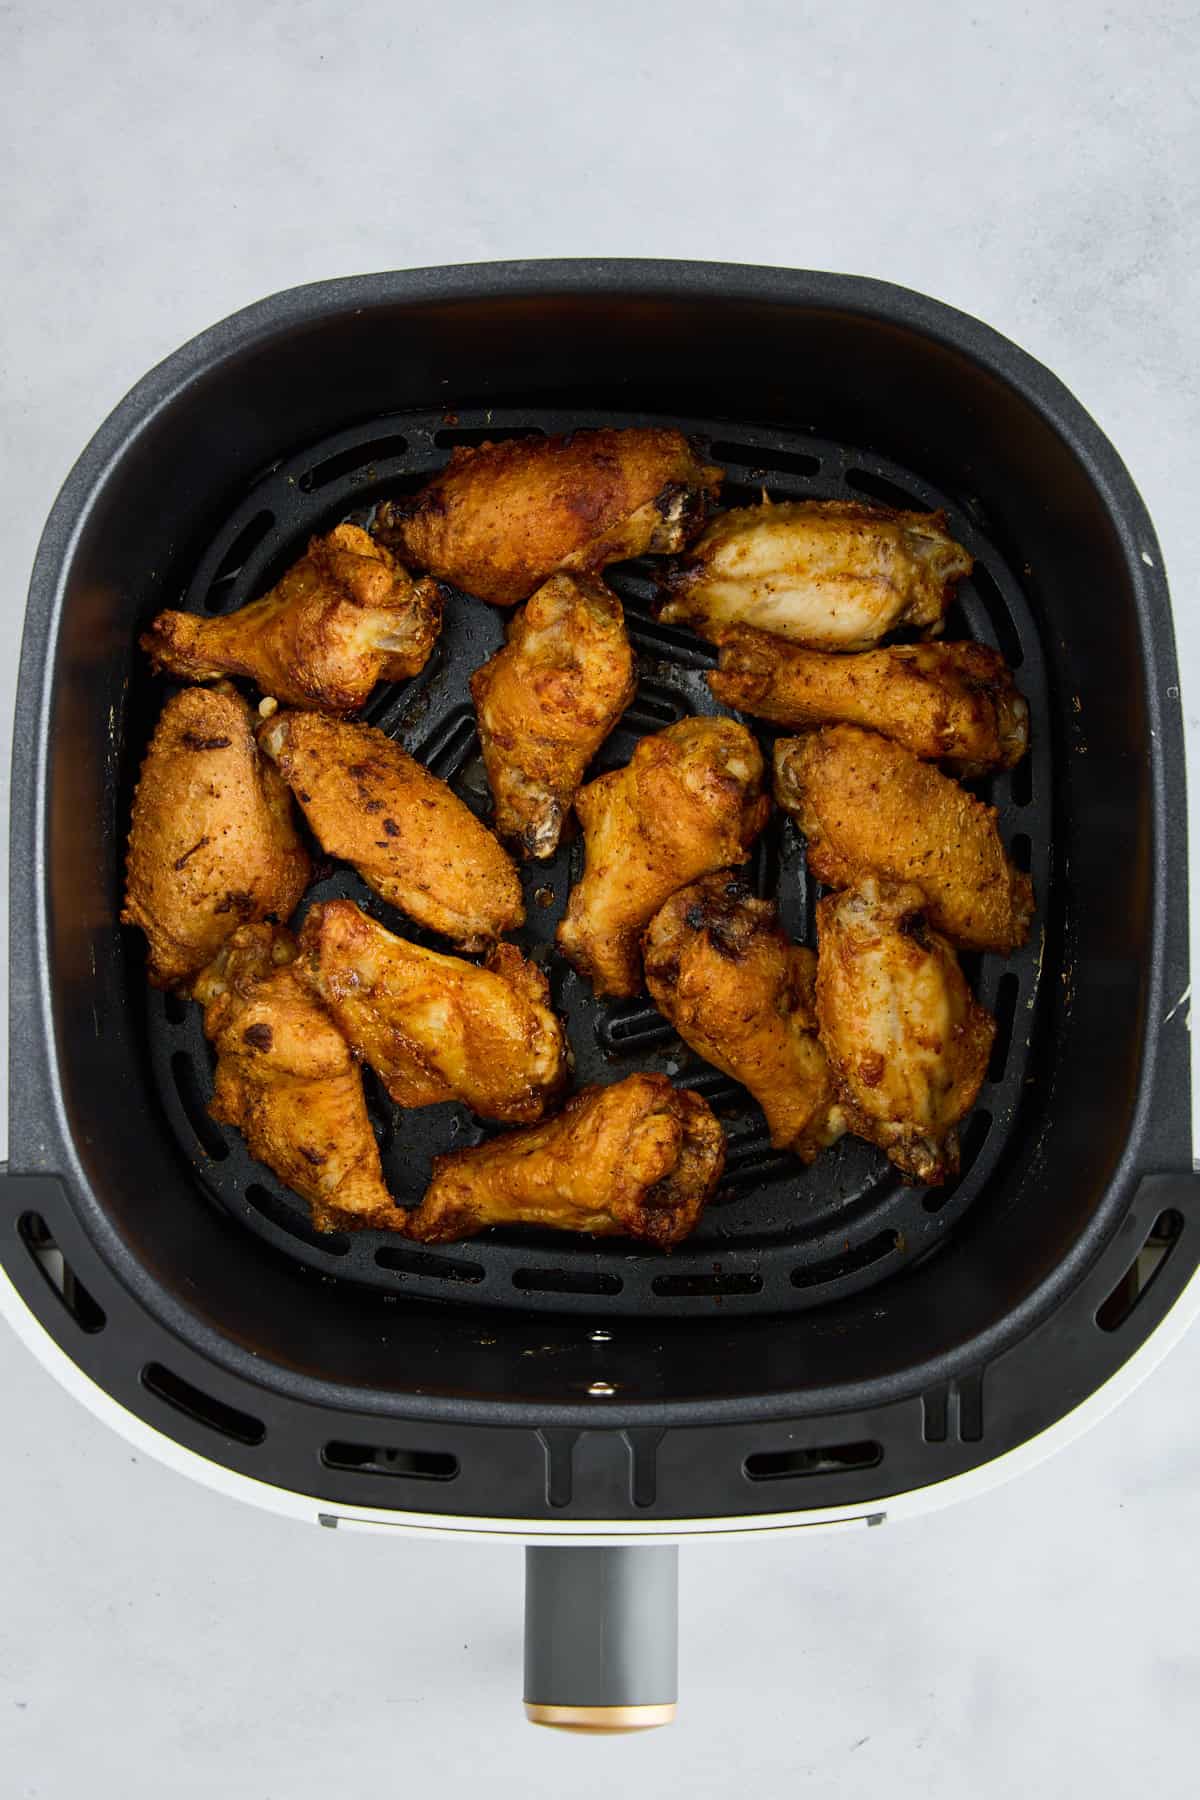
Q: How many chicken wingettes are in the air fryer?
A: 6